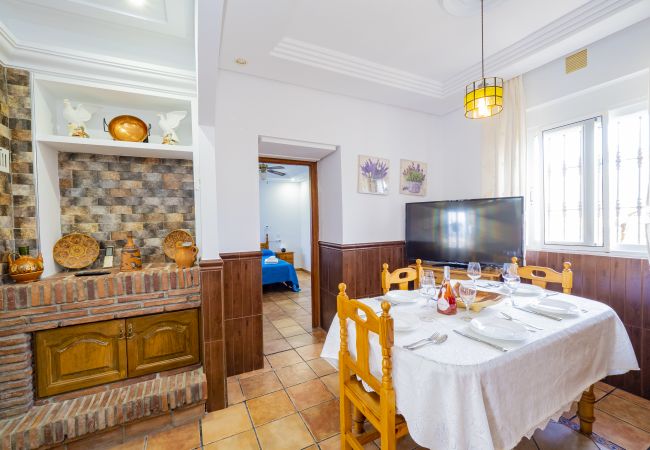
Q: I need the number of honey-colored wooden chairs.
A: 3